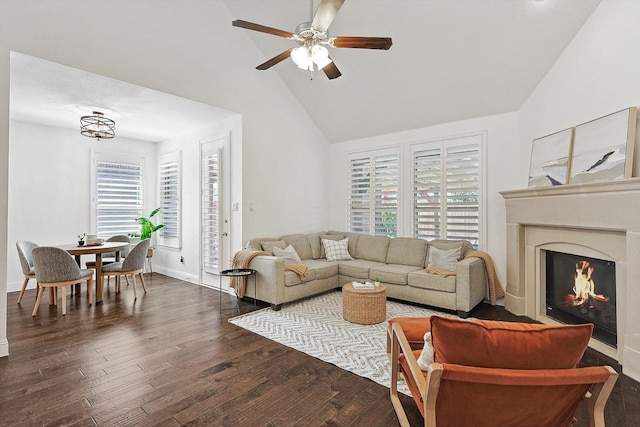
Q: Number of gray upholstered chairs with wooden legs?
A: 4